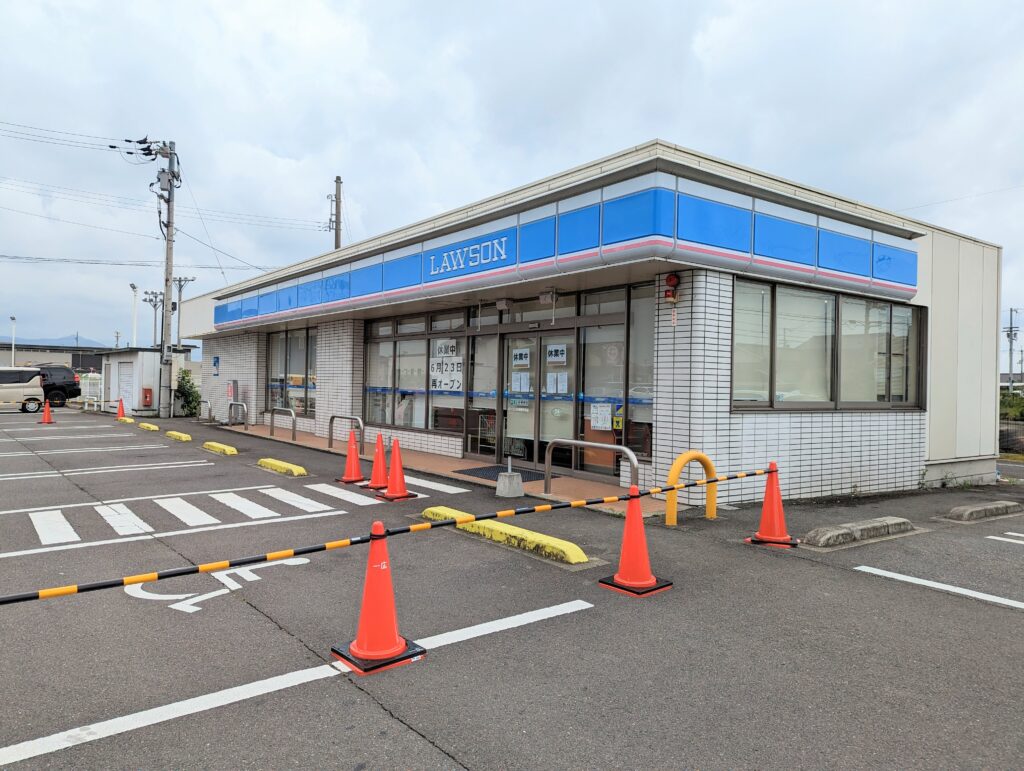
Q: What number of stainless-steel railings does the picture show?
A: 5